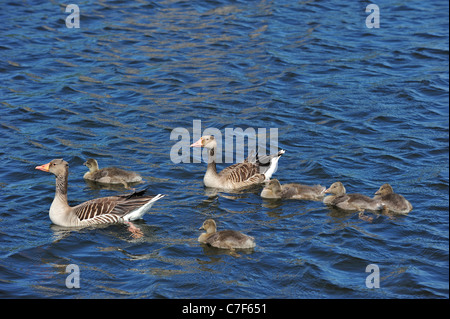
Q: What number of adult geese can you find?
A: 2